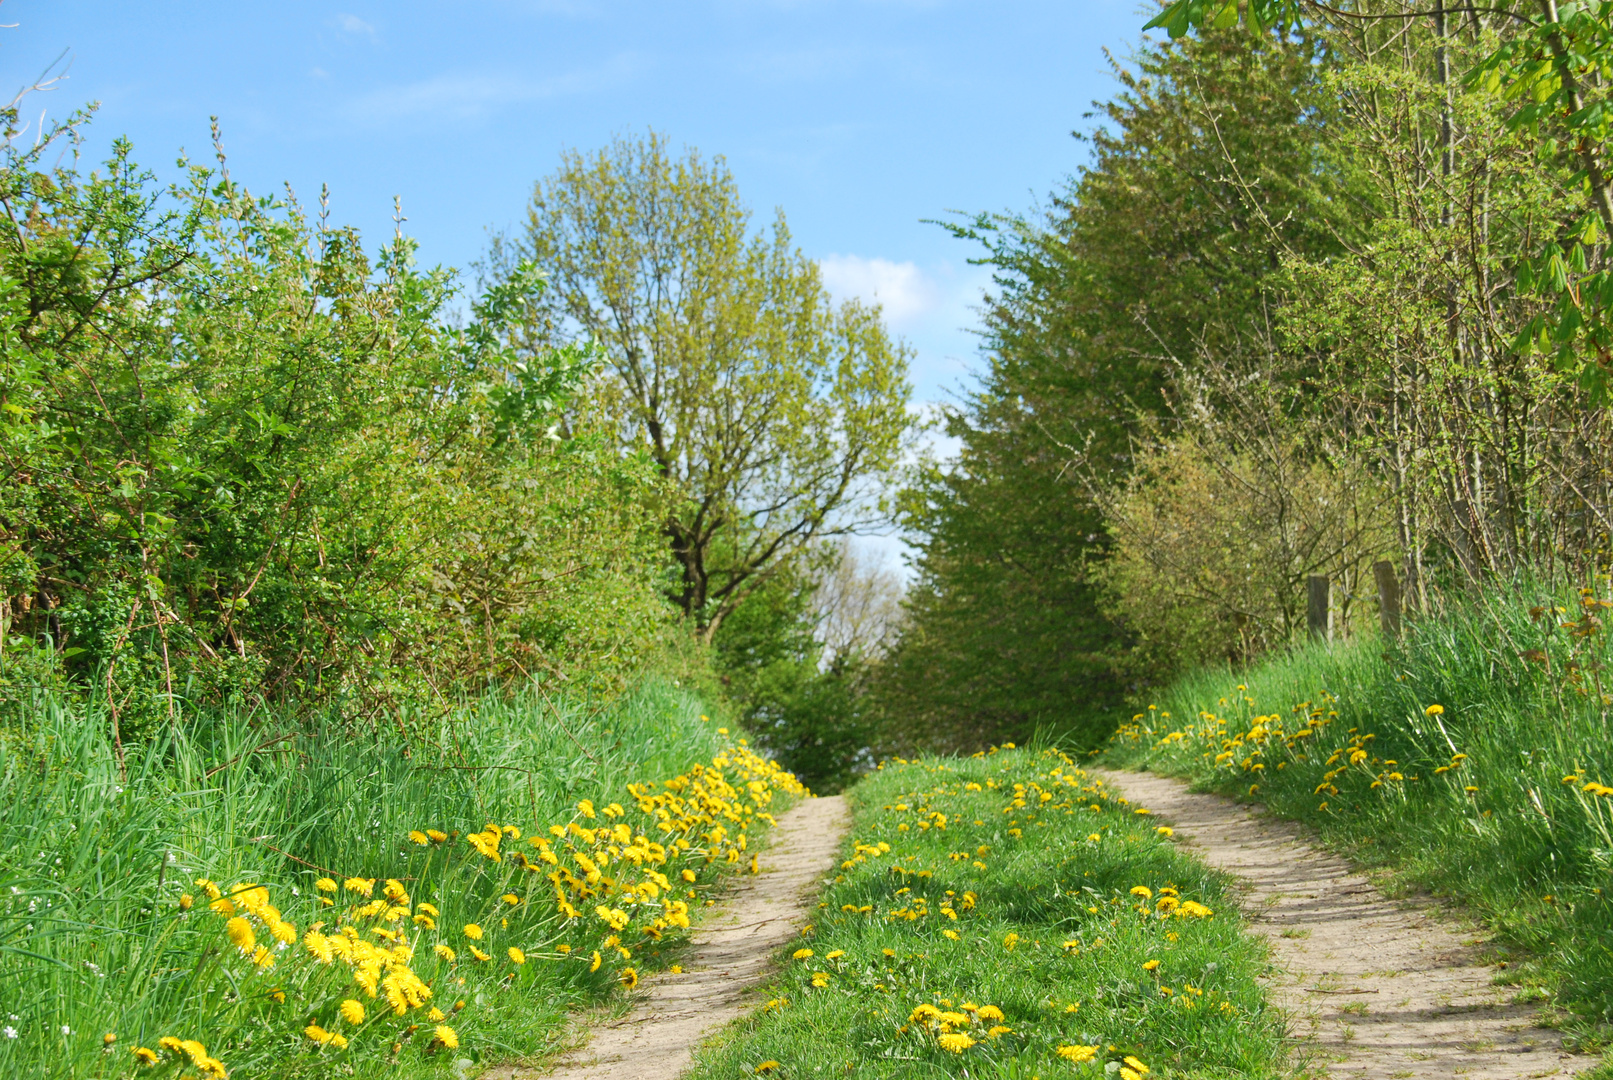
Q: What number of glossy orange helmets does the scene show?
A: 0